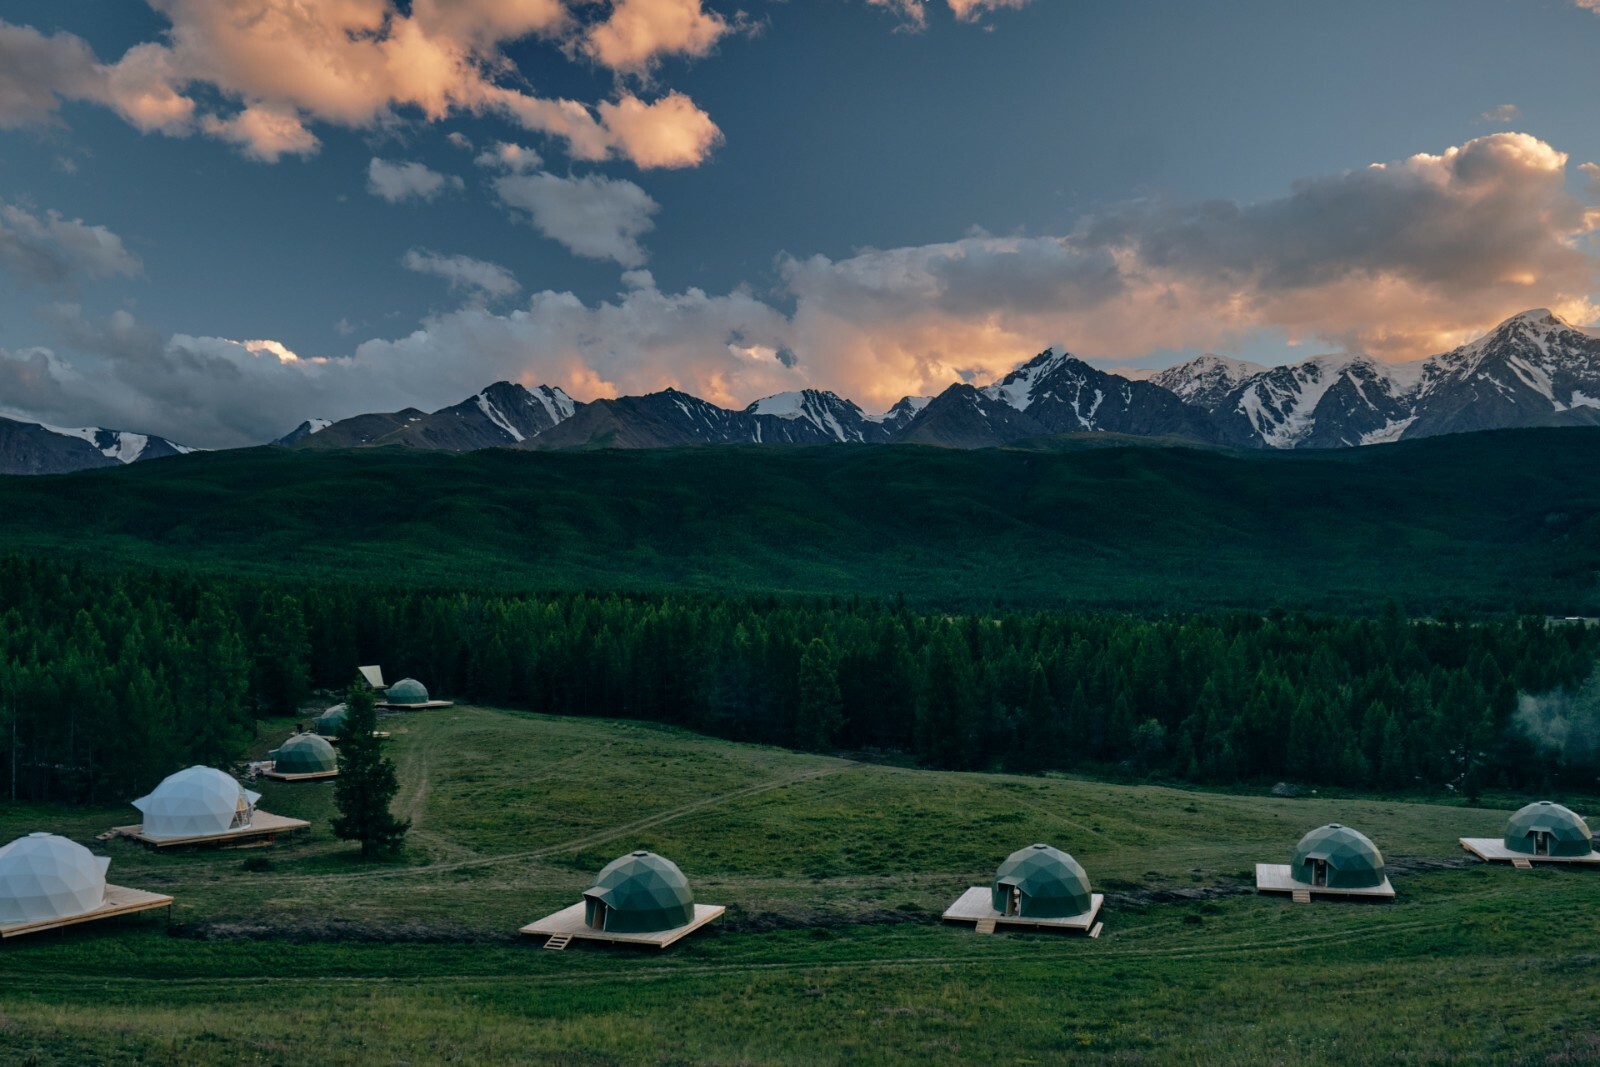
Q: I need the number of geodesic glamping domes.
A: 9